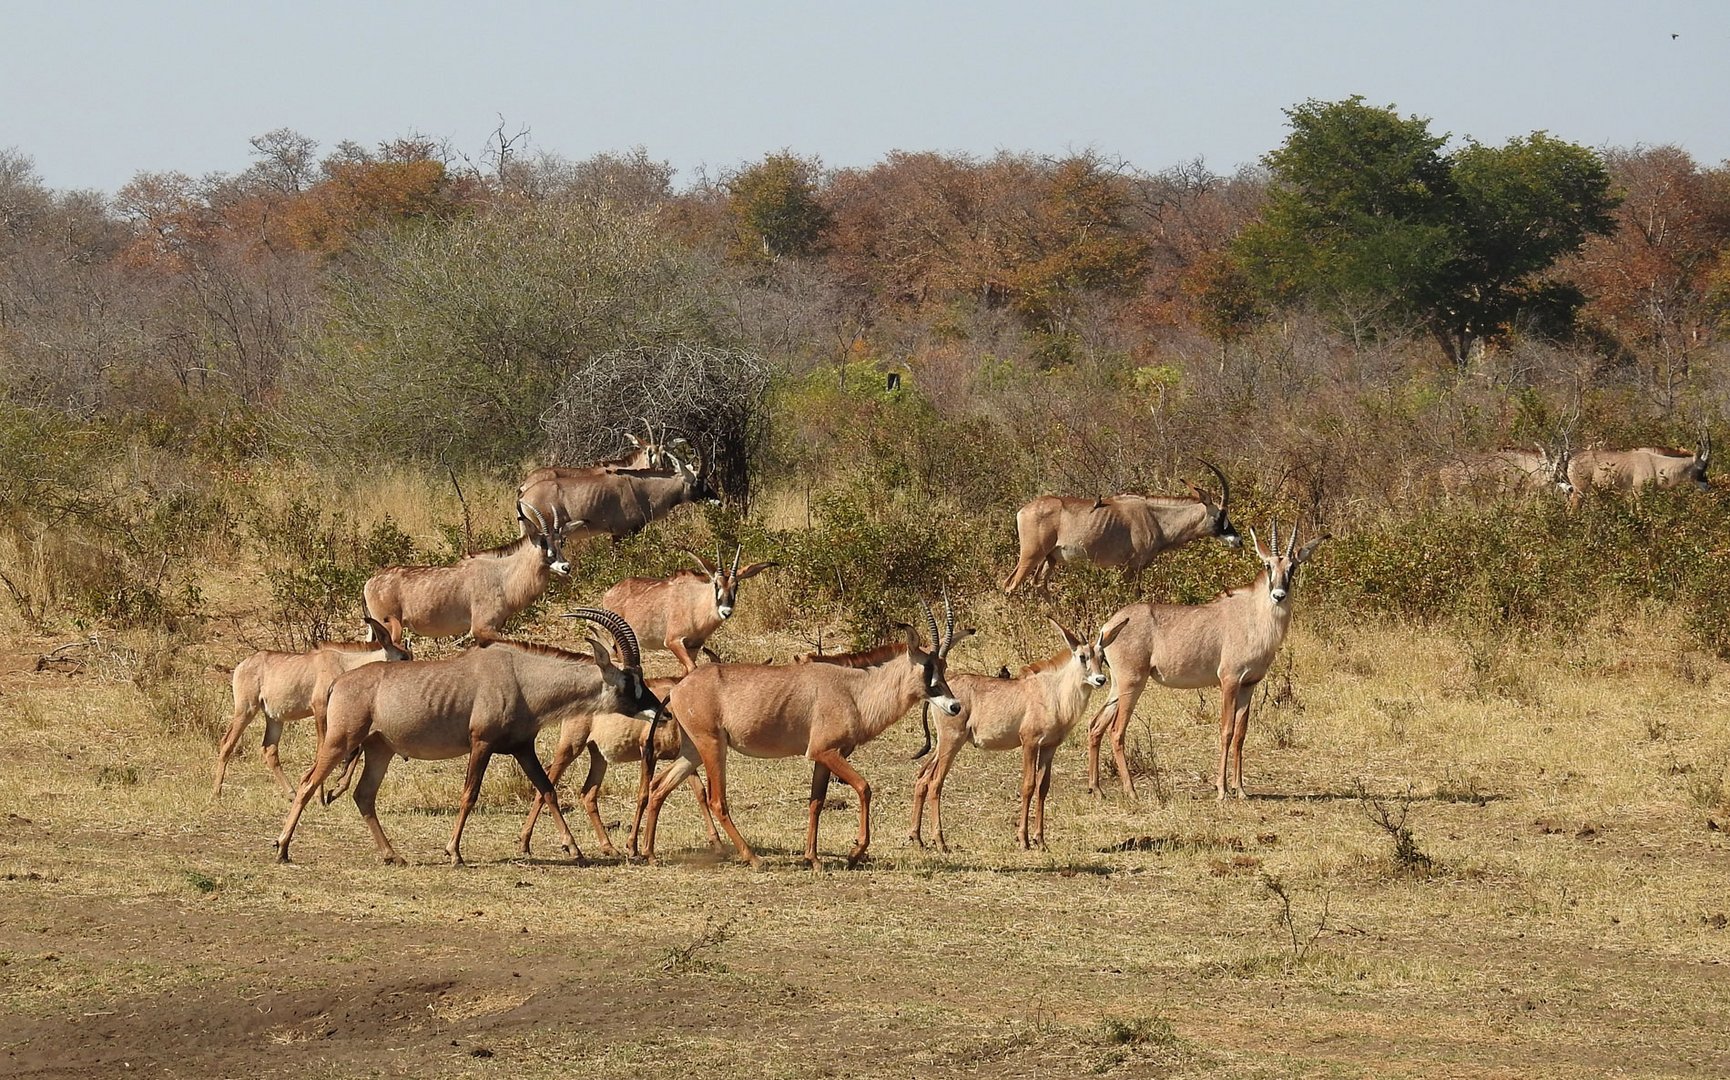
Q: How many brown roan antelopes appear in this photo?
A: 13